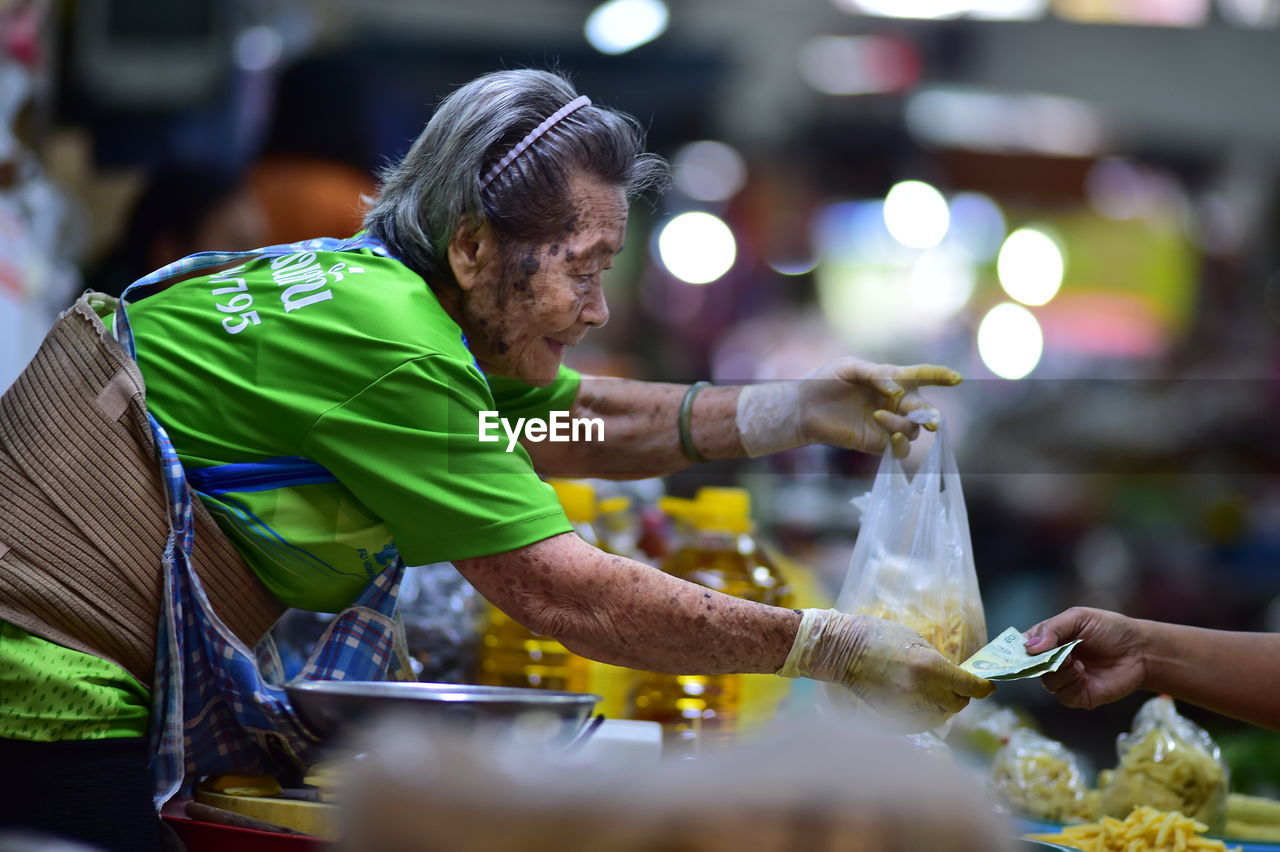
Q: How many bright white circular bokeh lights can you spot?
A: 5